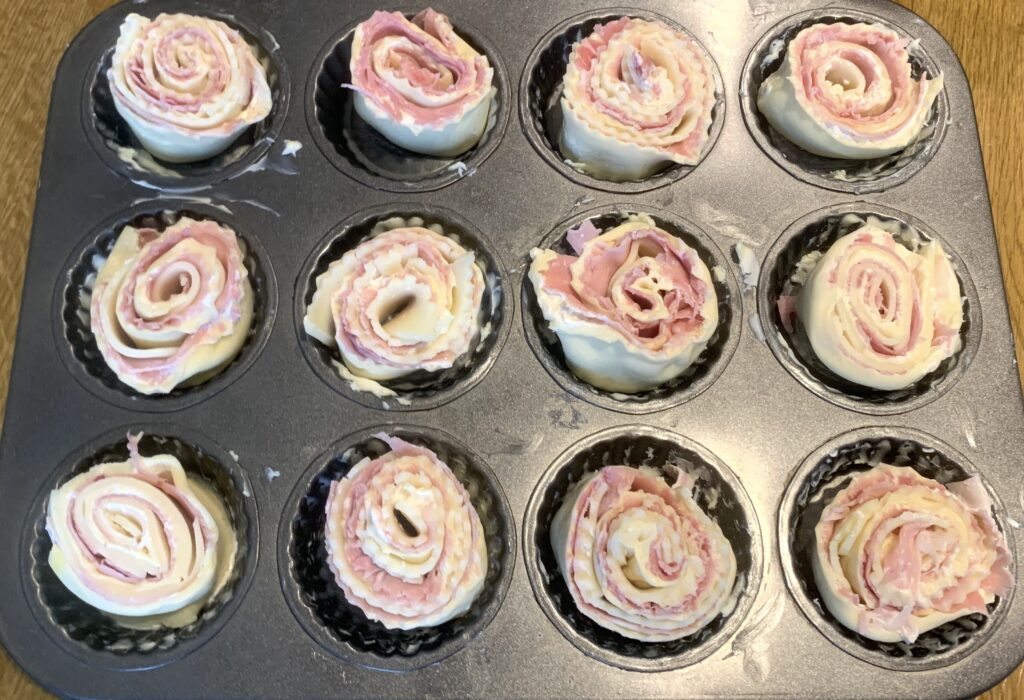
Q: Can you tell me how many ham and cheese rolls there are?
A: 12